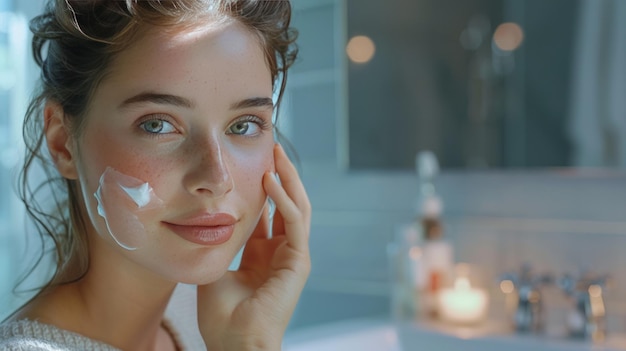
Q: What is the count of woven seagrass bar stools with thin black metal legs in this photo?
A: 0